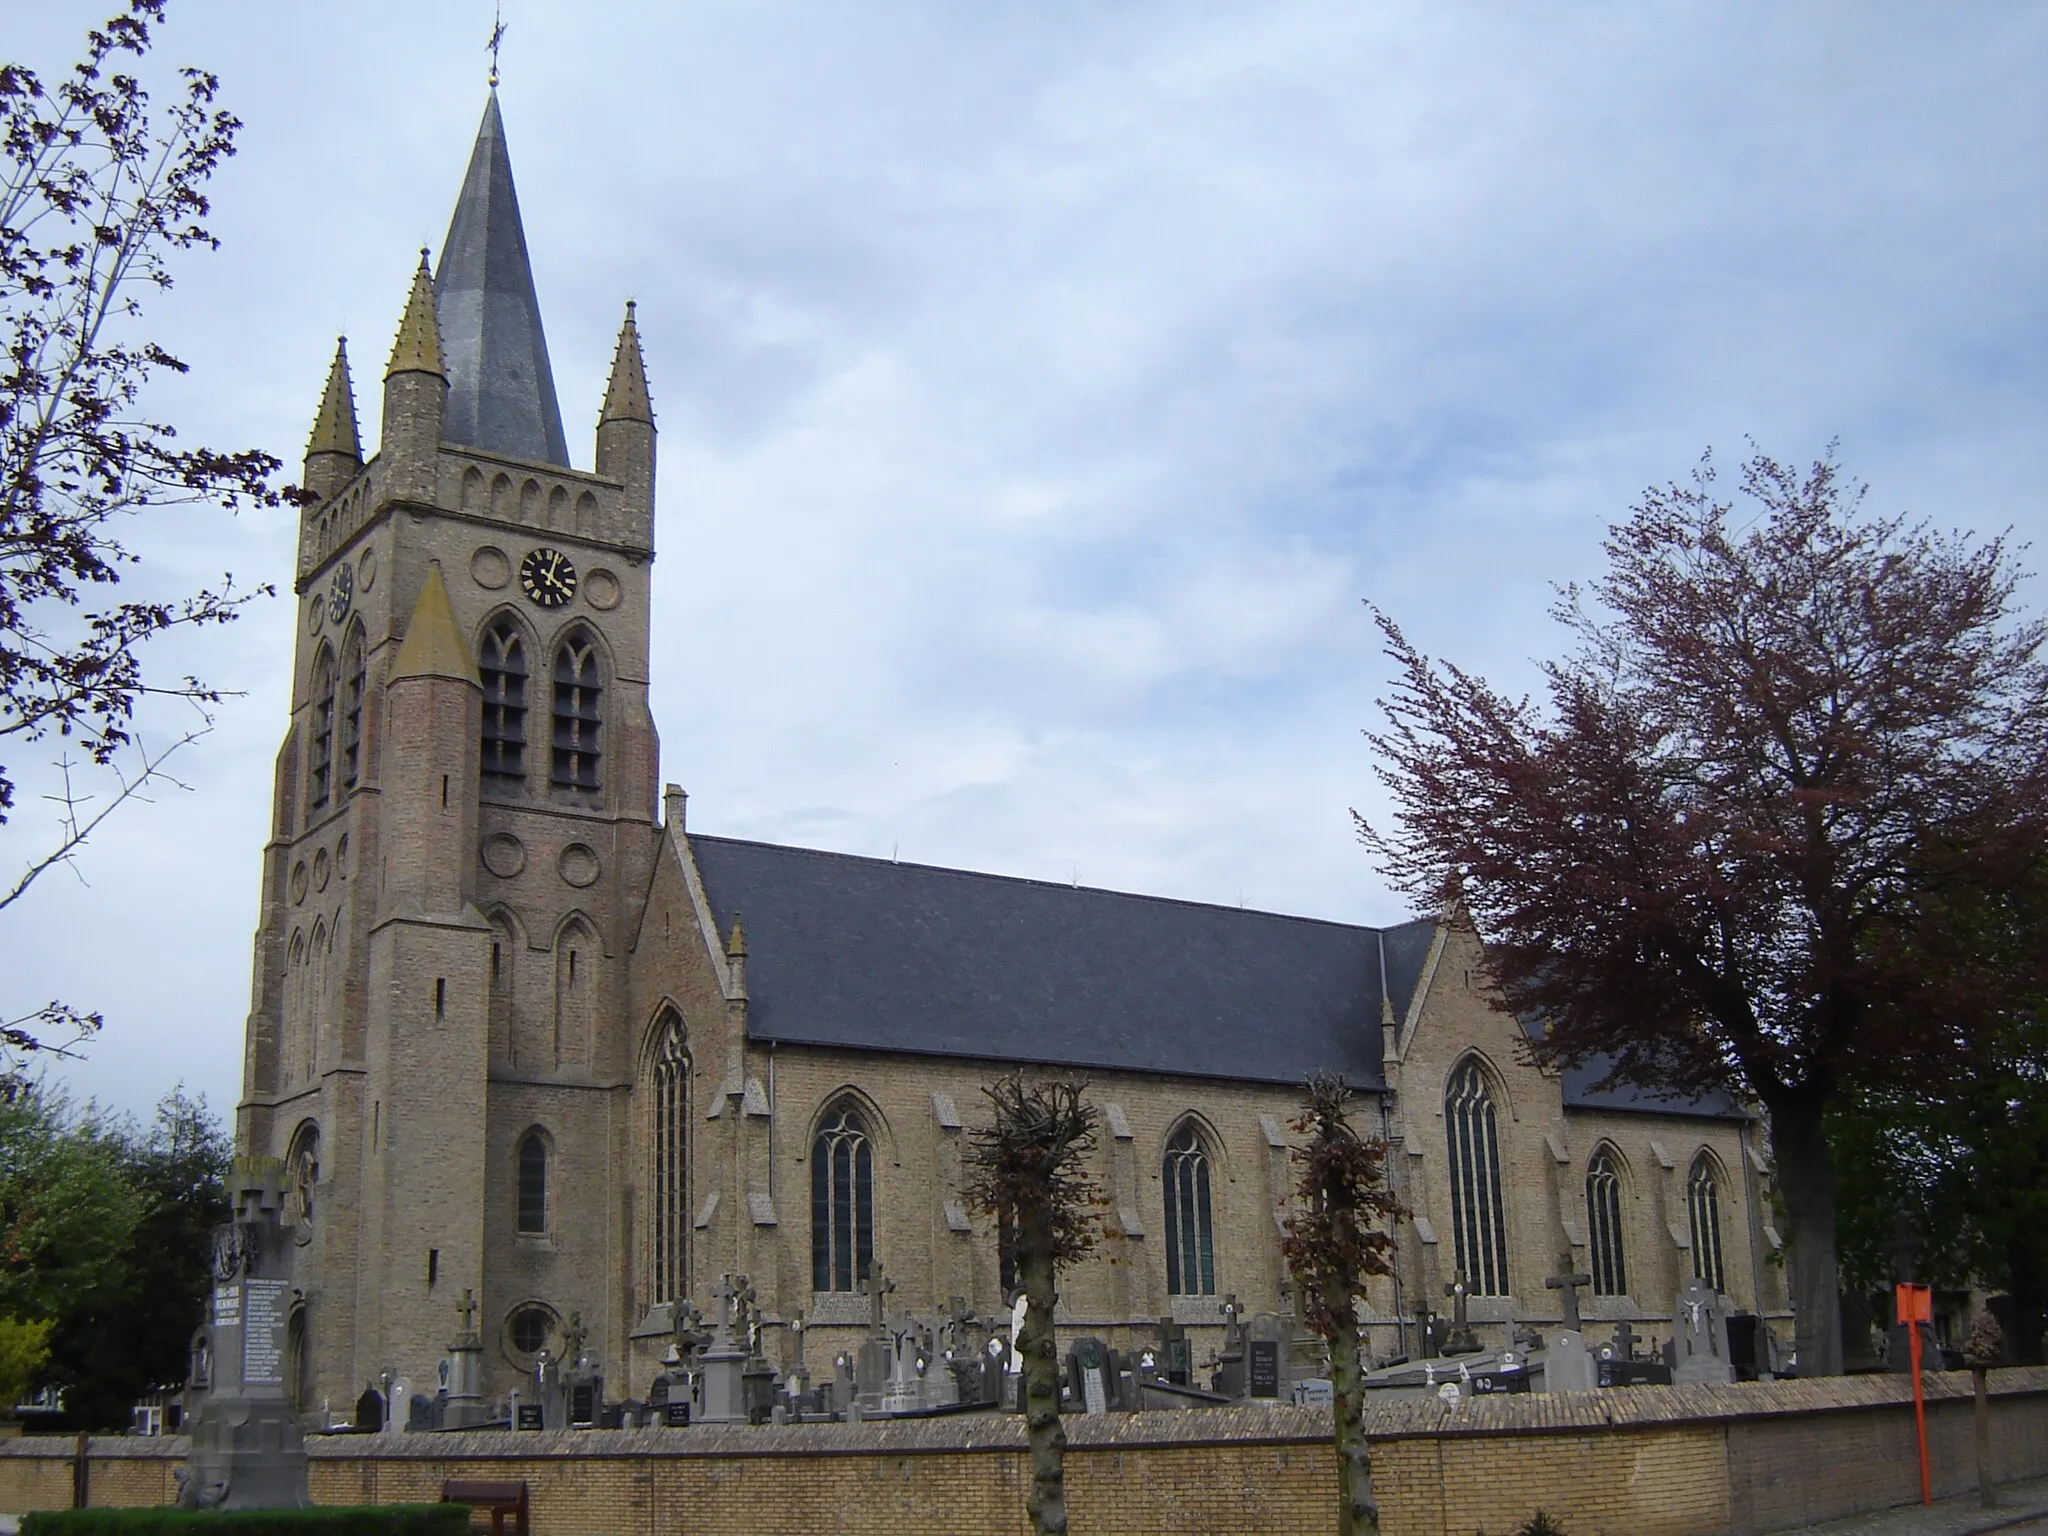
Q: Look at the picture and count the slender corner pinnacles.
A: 3